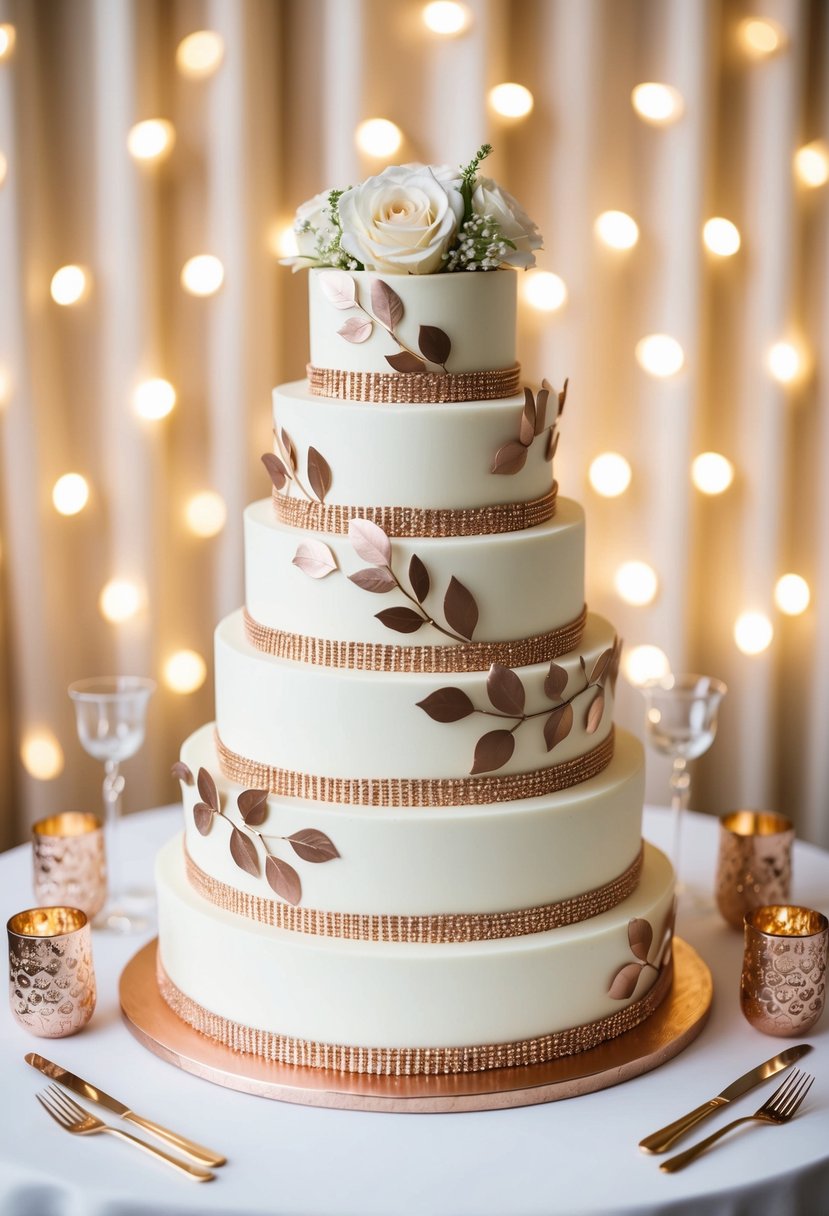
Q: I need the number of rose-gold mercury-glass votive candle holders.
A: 4